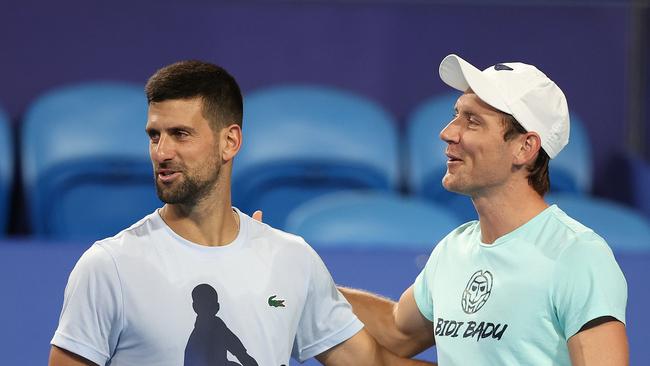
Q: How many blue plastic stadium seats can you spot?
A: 6